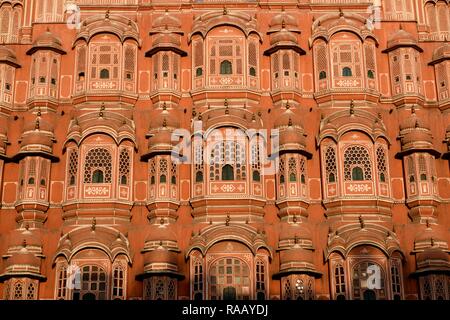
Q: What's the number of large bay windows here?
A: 9